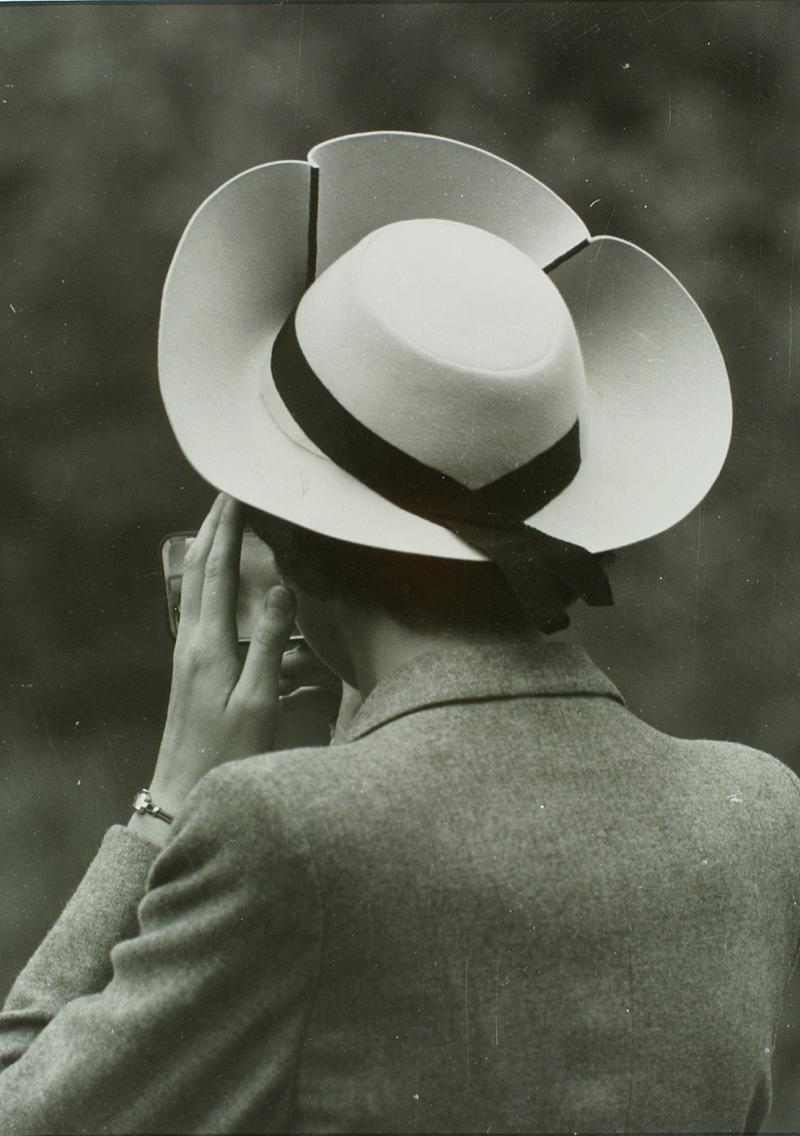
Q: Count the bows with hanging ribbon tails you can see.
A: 1